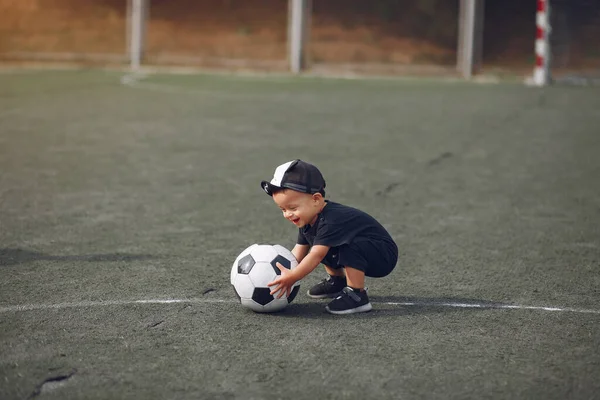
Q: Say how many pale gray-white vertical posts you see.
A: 3